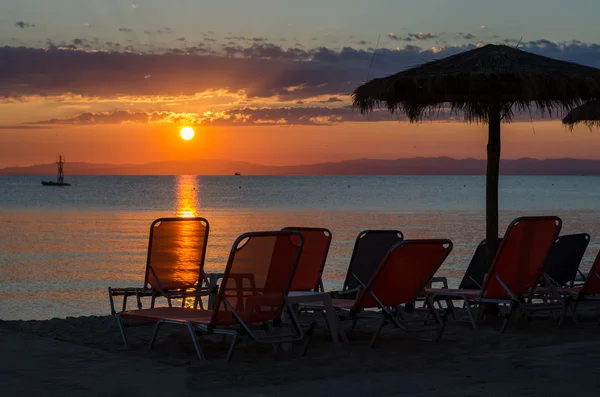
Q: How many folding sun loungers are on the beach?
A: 9